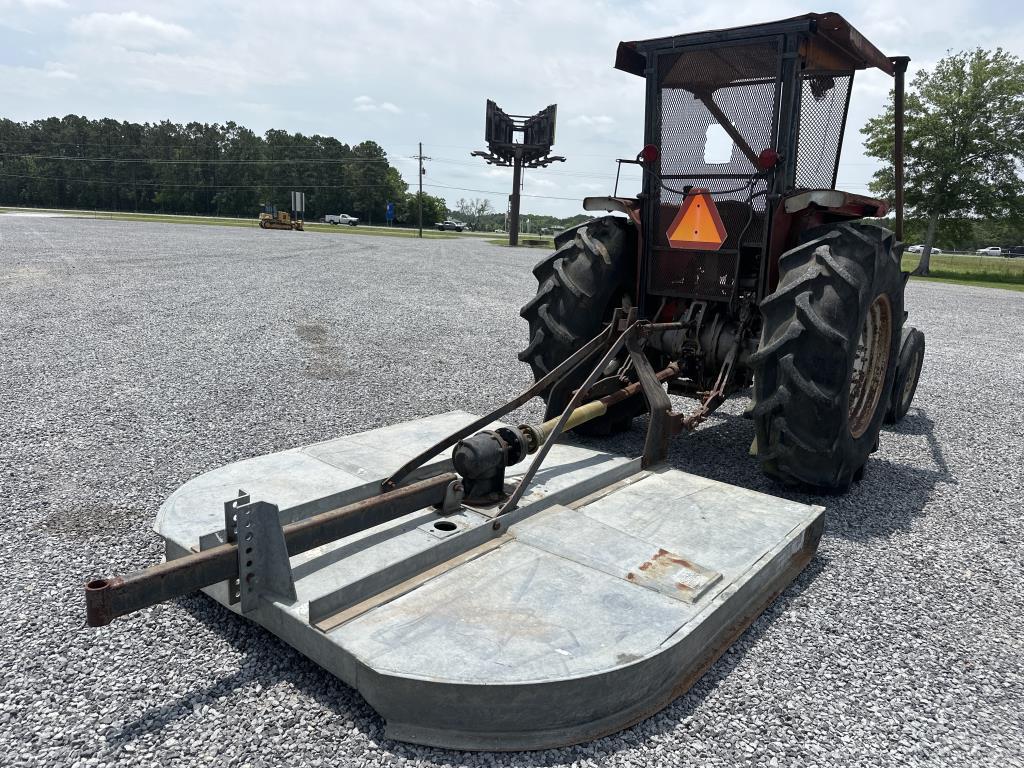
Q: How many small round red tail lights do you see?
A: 2